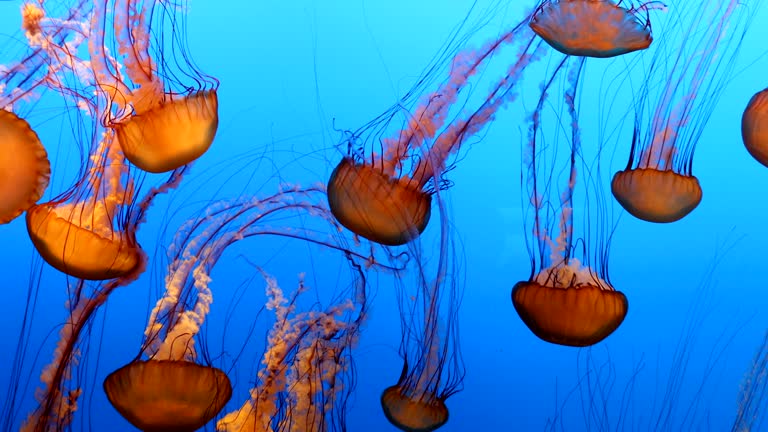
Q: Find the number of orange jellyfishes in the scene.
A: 10